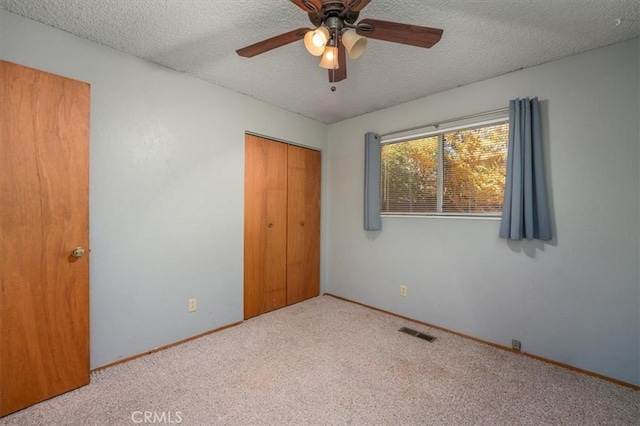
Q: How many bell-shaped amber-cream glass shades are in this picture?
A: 3